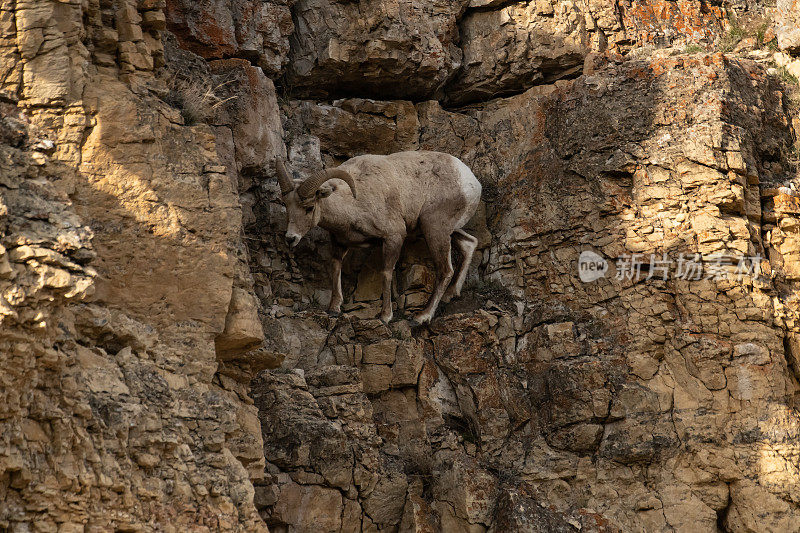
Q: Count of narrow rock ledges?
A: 1